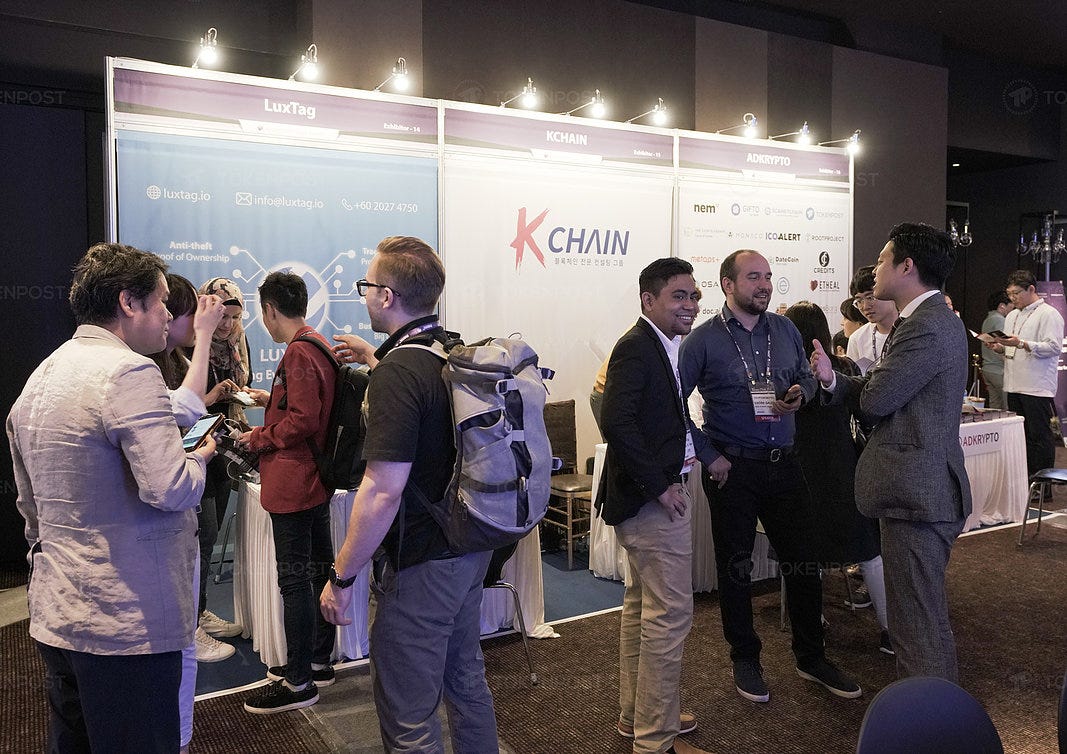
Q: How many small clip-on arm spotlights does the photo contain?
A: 9